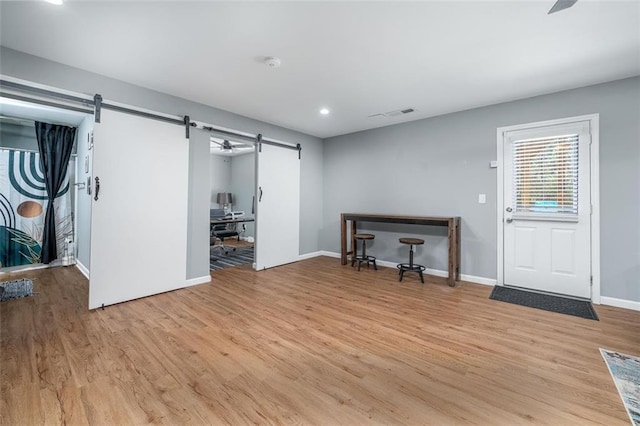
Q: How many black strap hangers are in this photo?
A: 4